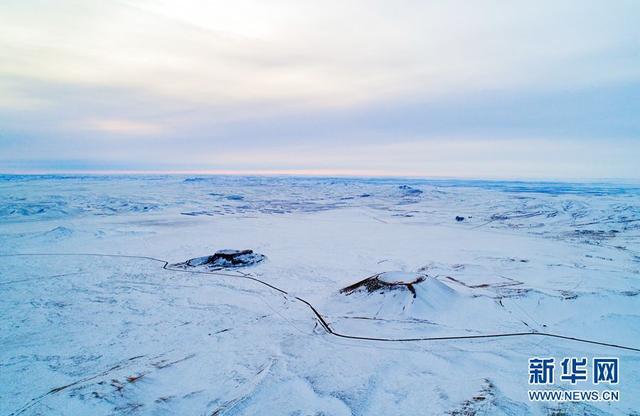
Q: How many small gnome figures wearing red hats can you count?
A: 0